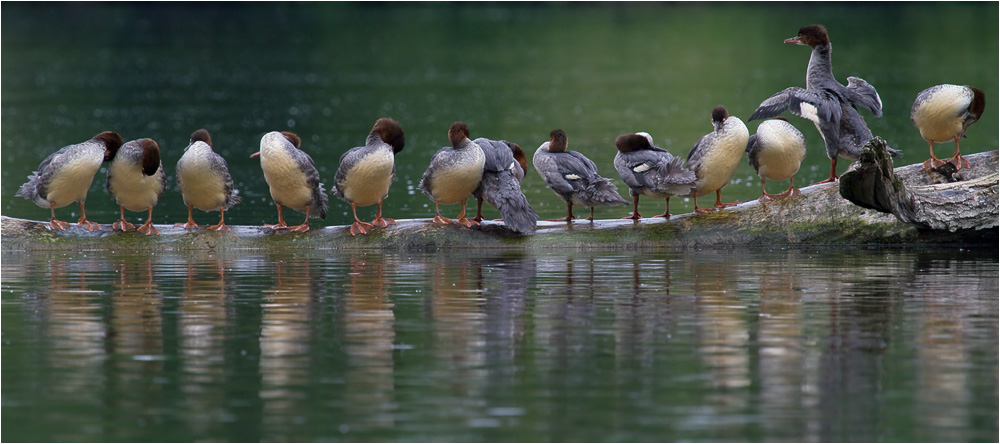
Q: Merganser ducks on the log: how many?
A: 13